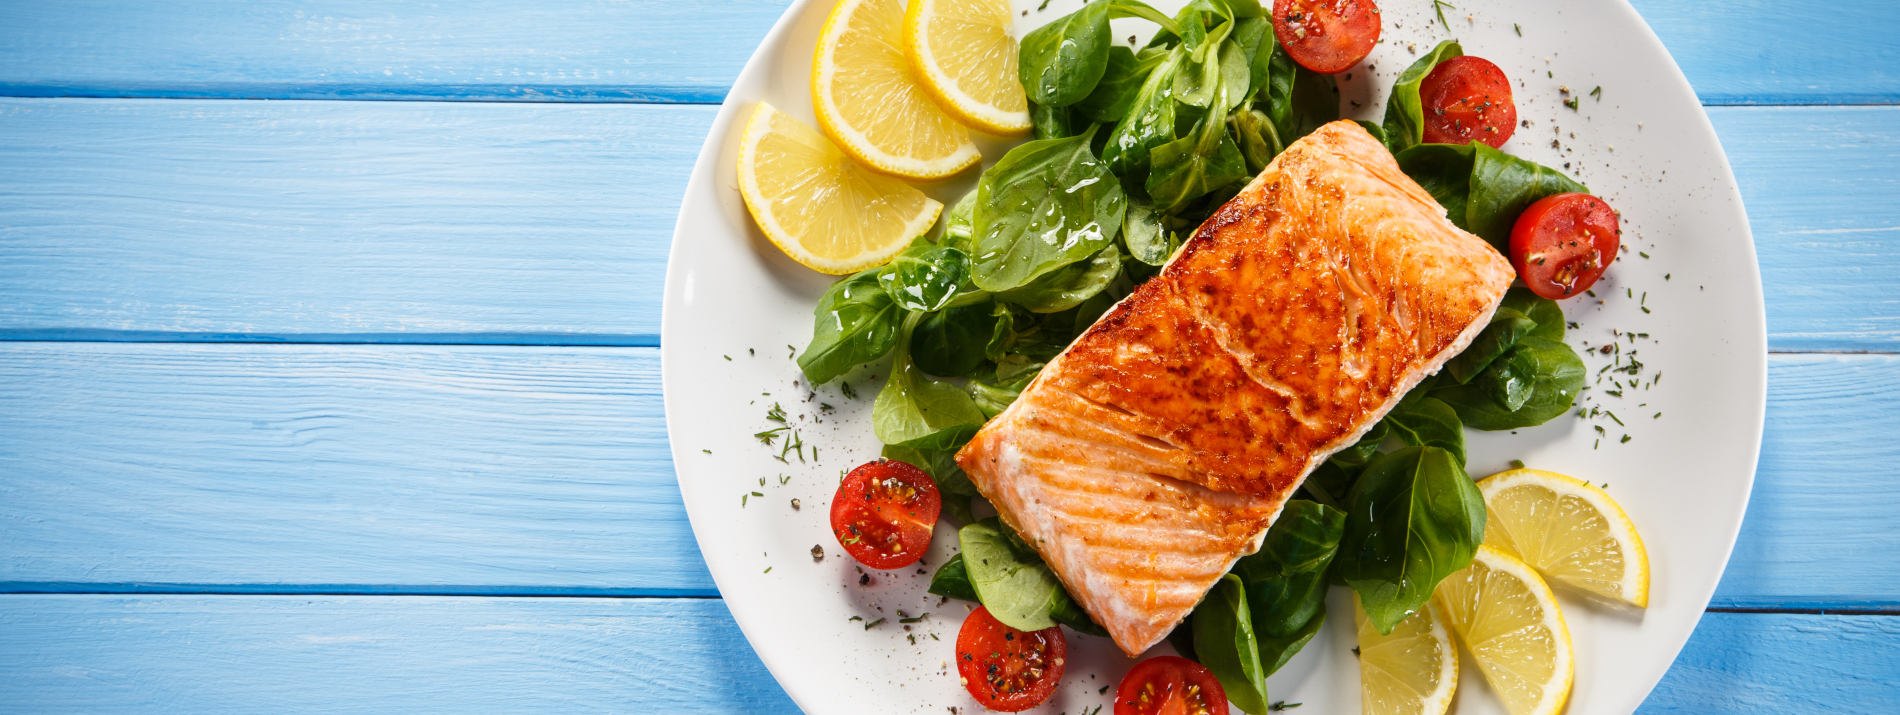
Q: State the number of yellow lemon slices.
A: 6